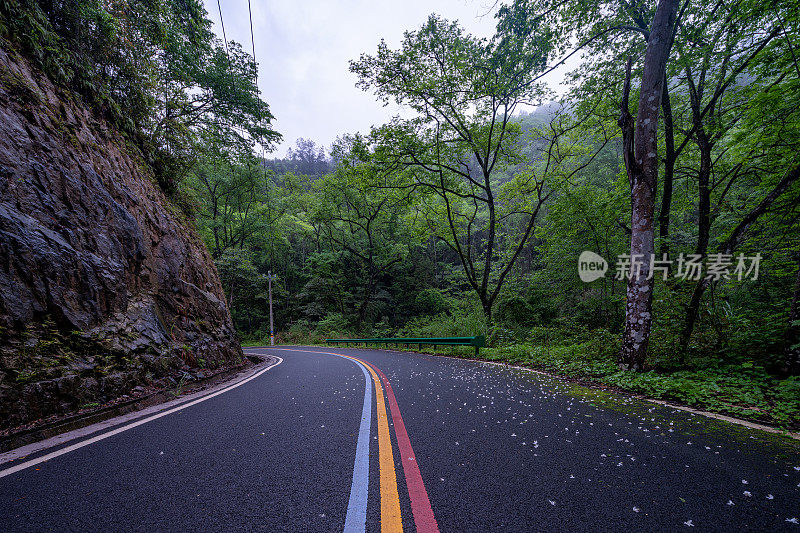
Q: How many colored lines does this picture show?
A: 3